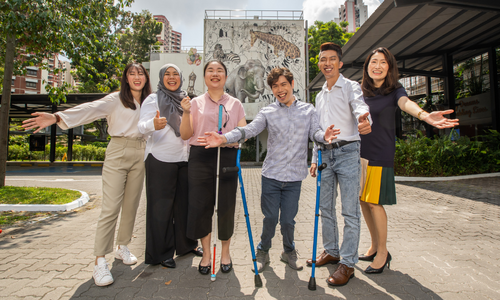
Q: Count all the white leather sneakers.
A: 2